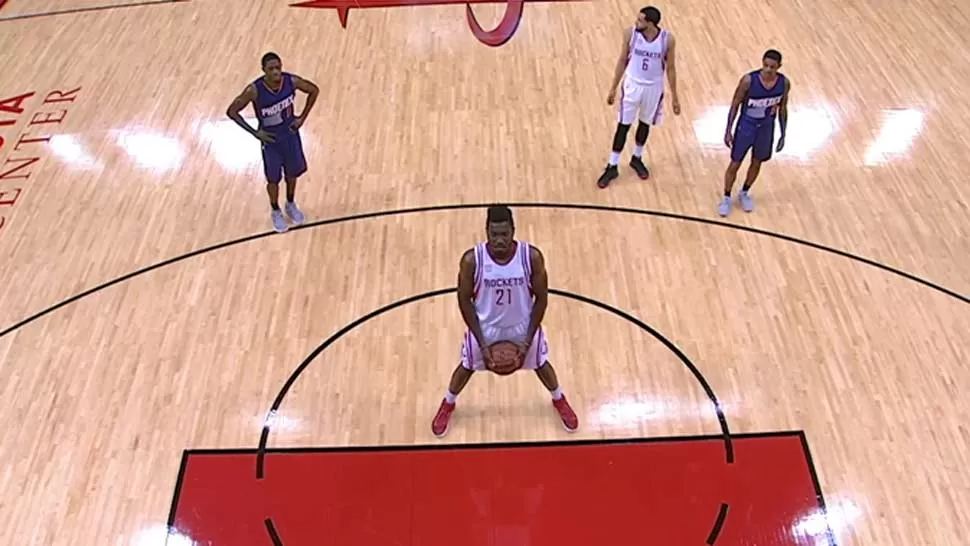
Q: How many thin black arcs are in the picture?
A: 2